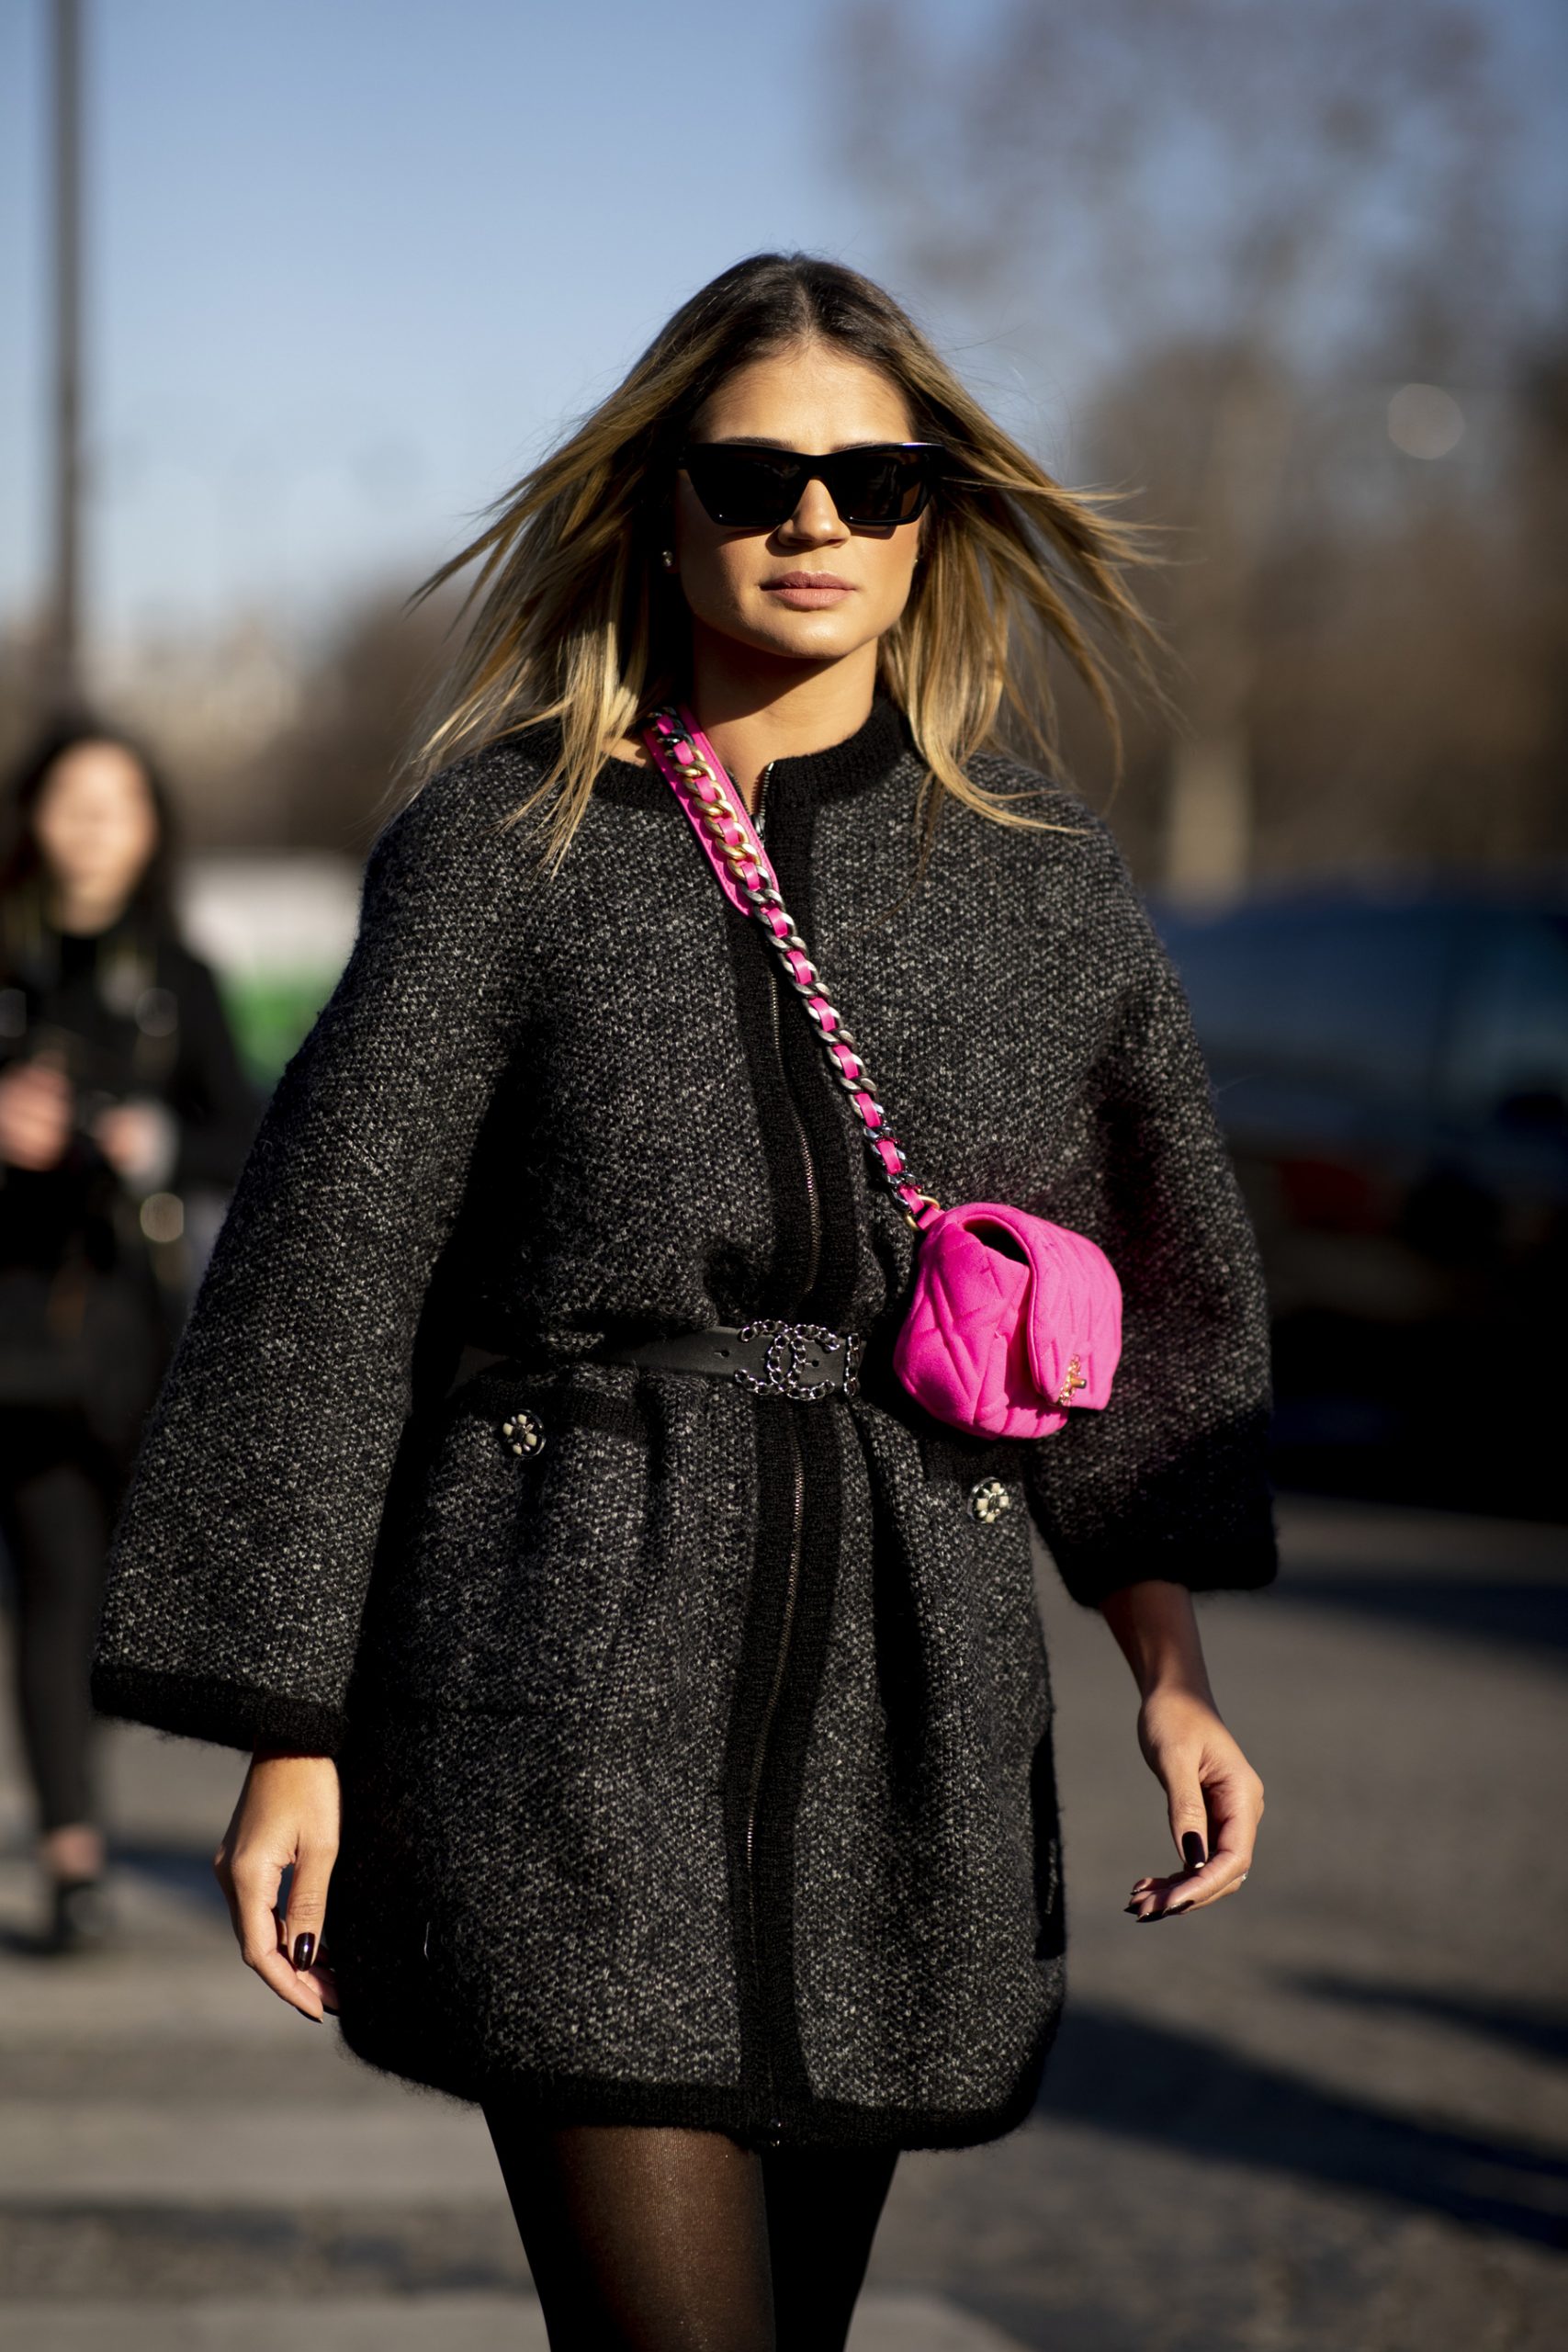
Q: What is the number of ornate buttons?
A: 2